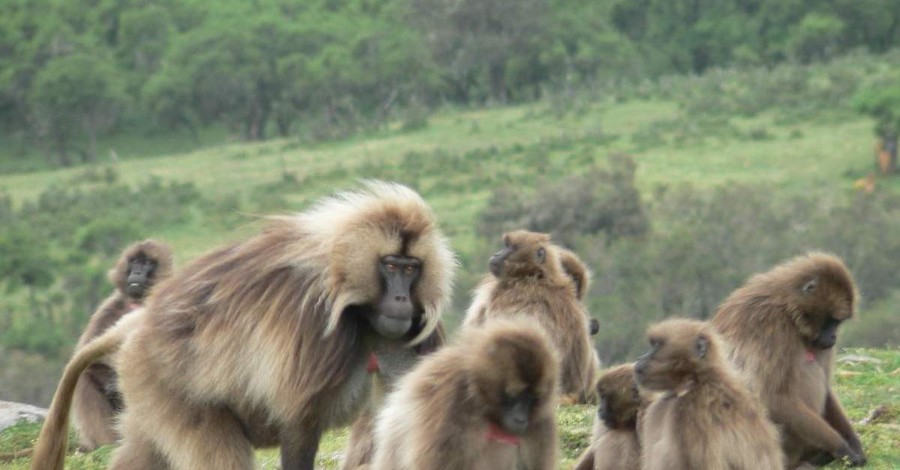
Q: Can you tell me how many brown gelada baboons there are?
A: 8